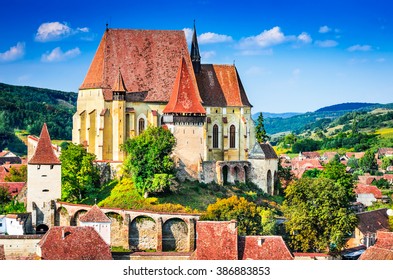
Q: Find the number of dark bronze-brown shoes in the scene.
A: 0